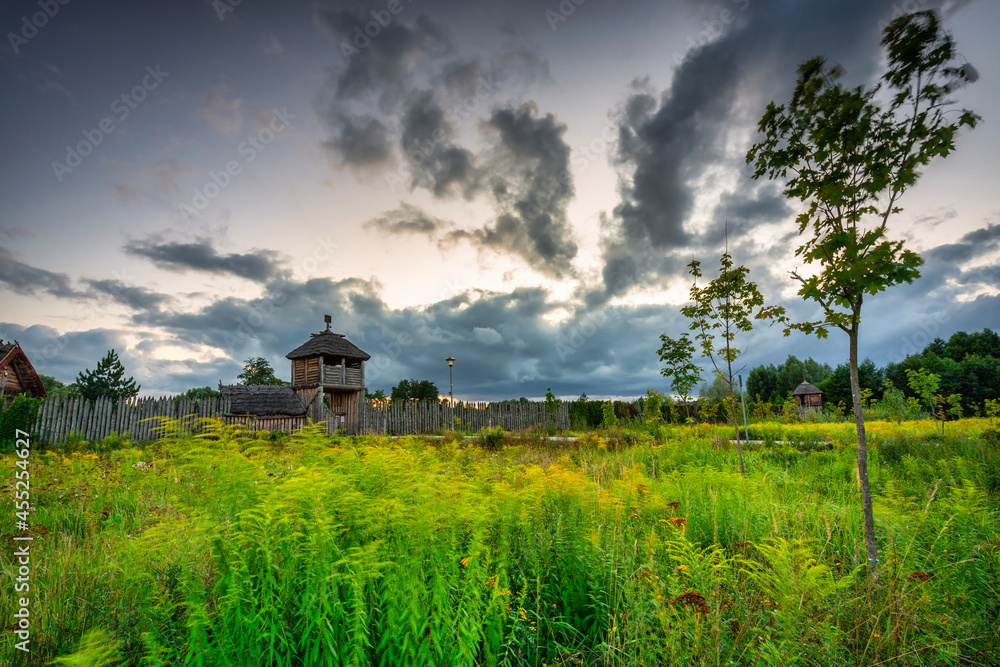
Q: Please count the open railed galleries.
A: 1